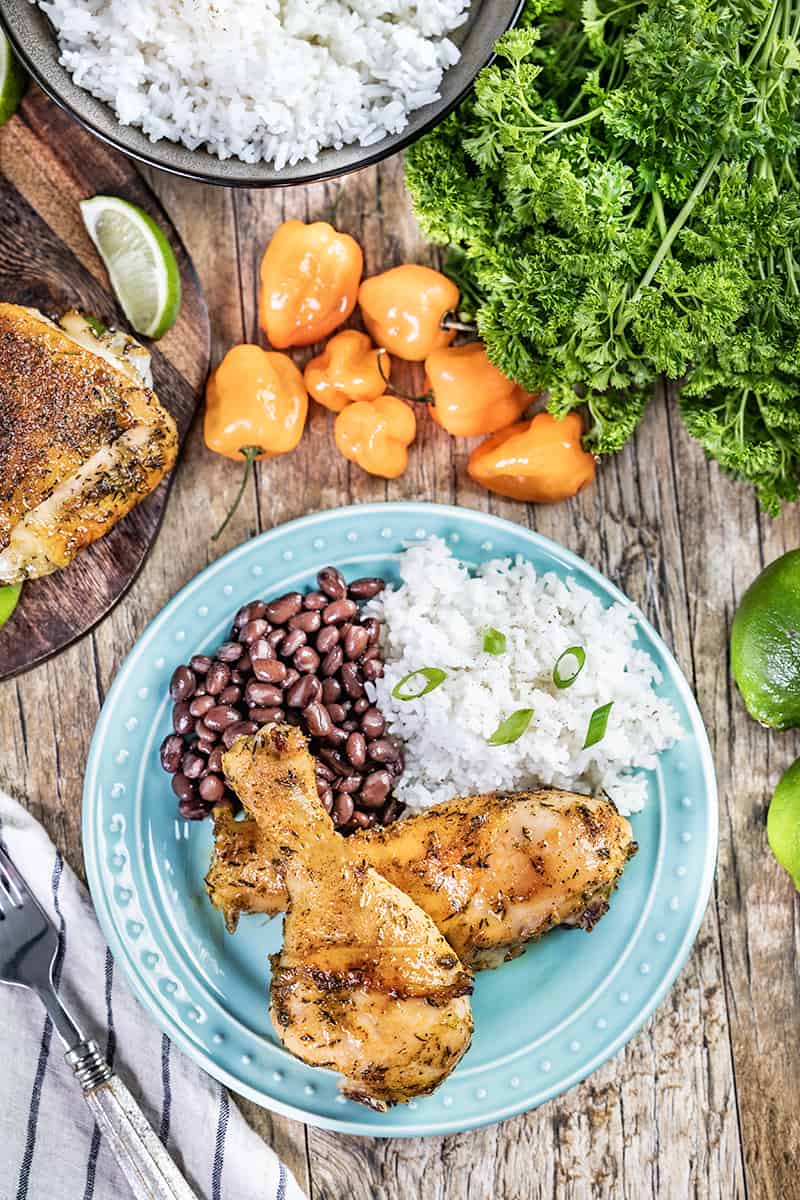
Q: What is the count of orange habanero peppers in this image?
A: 7